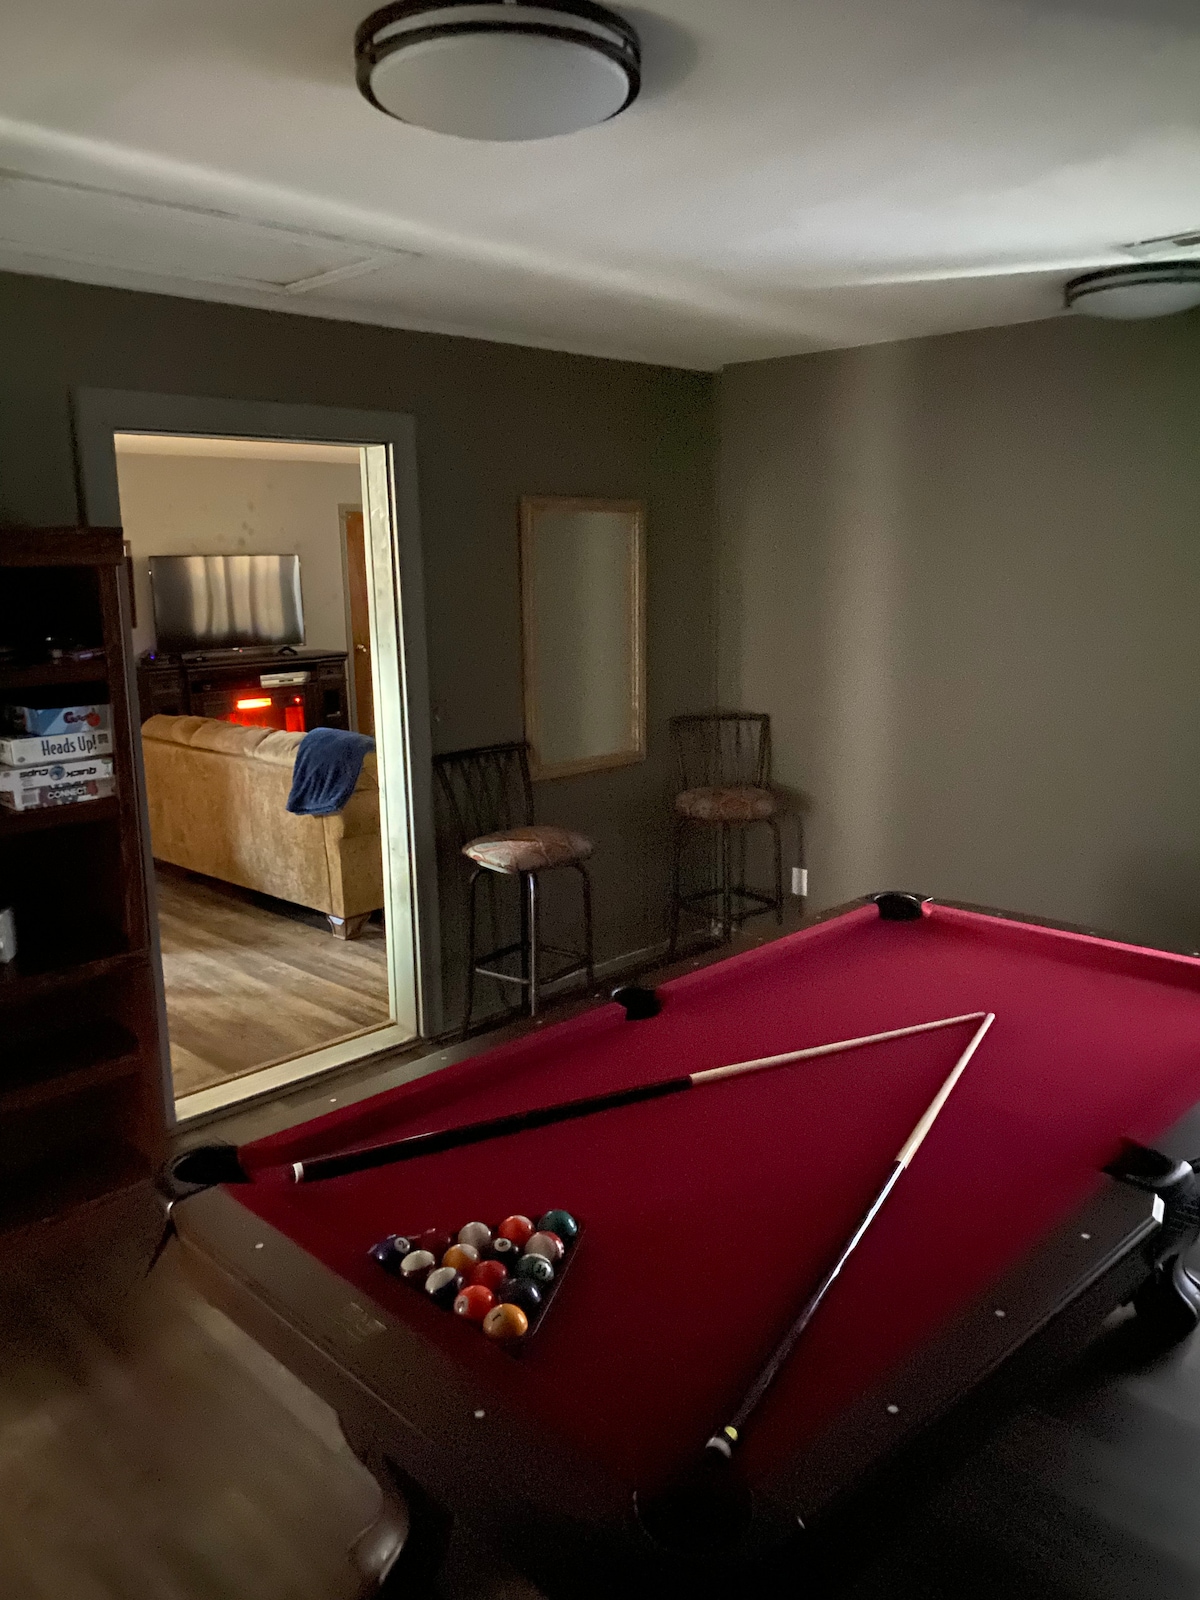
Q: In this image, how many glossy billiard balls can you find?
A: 15